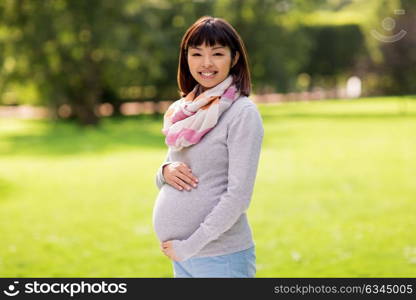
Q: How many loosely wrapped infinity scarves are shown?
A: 1